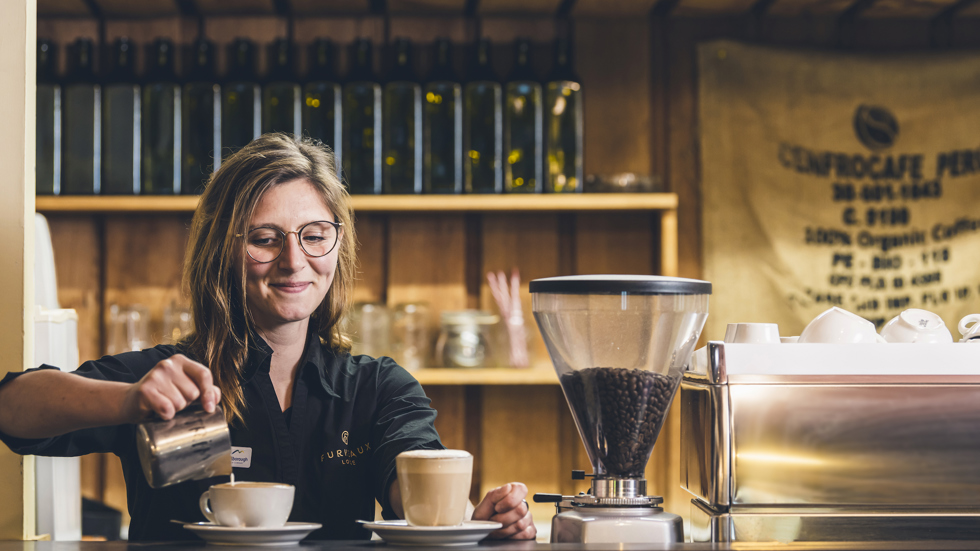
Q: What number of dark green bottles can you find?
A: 14